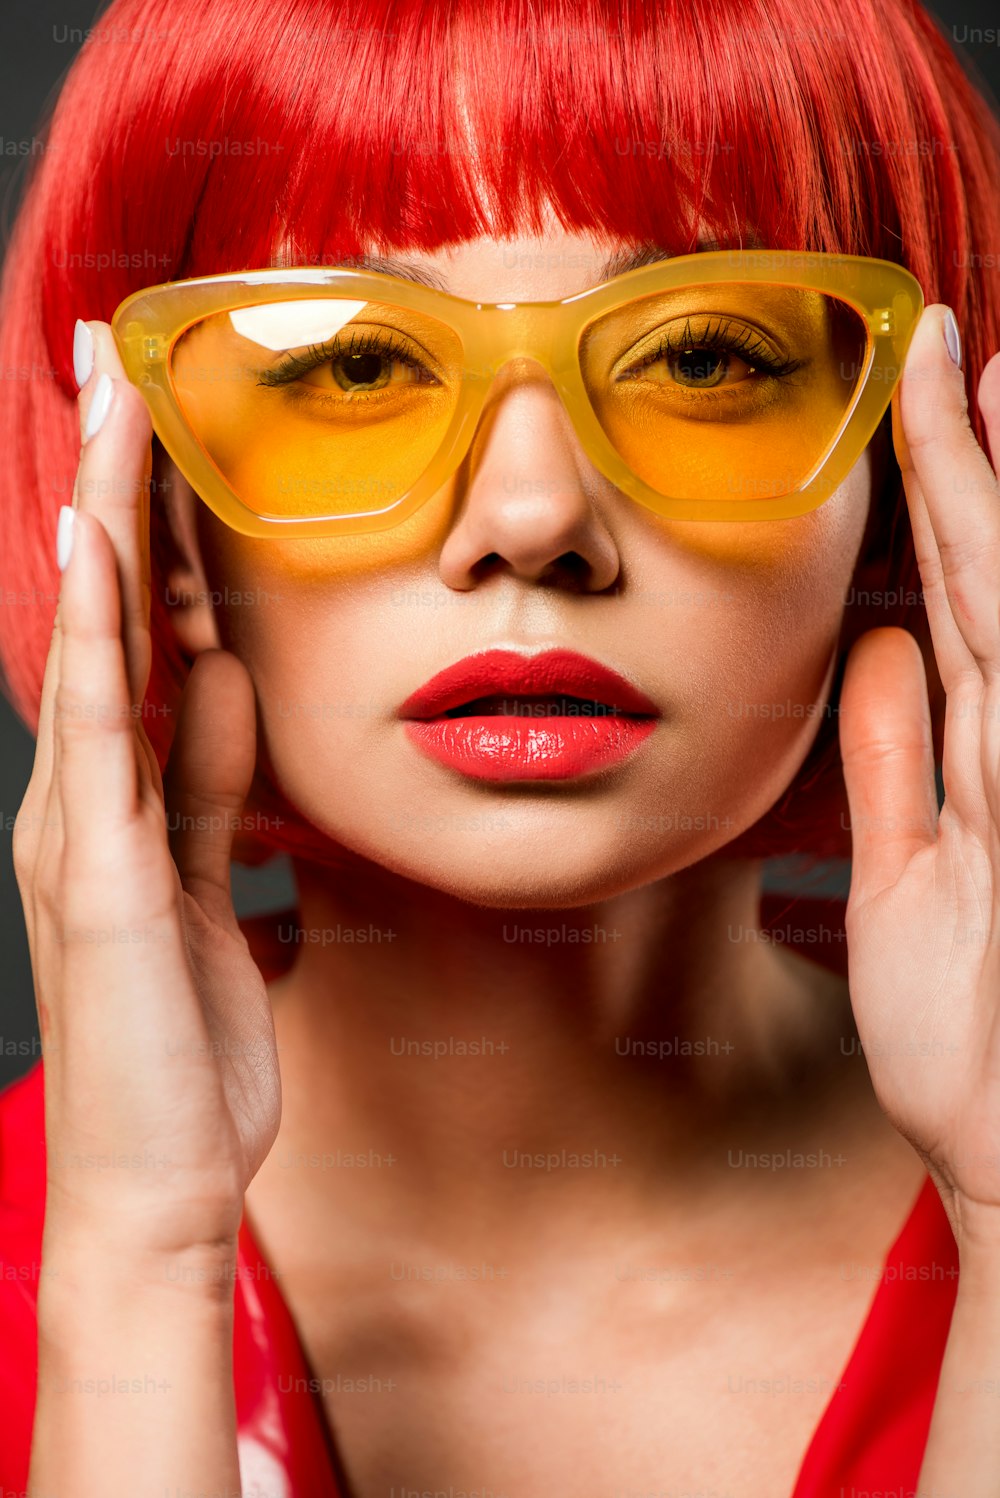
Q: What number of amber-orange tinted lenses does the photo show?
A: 2